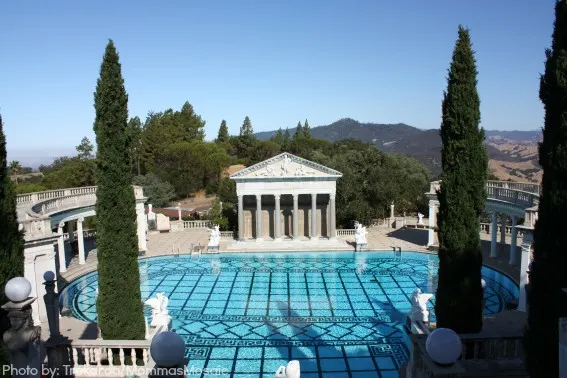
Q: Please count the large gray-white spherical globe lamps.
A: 3